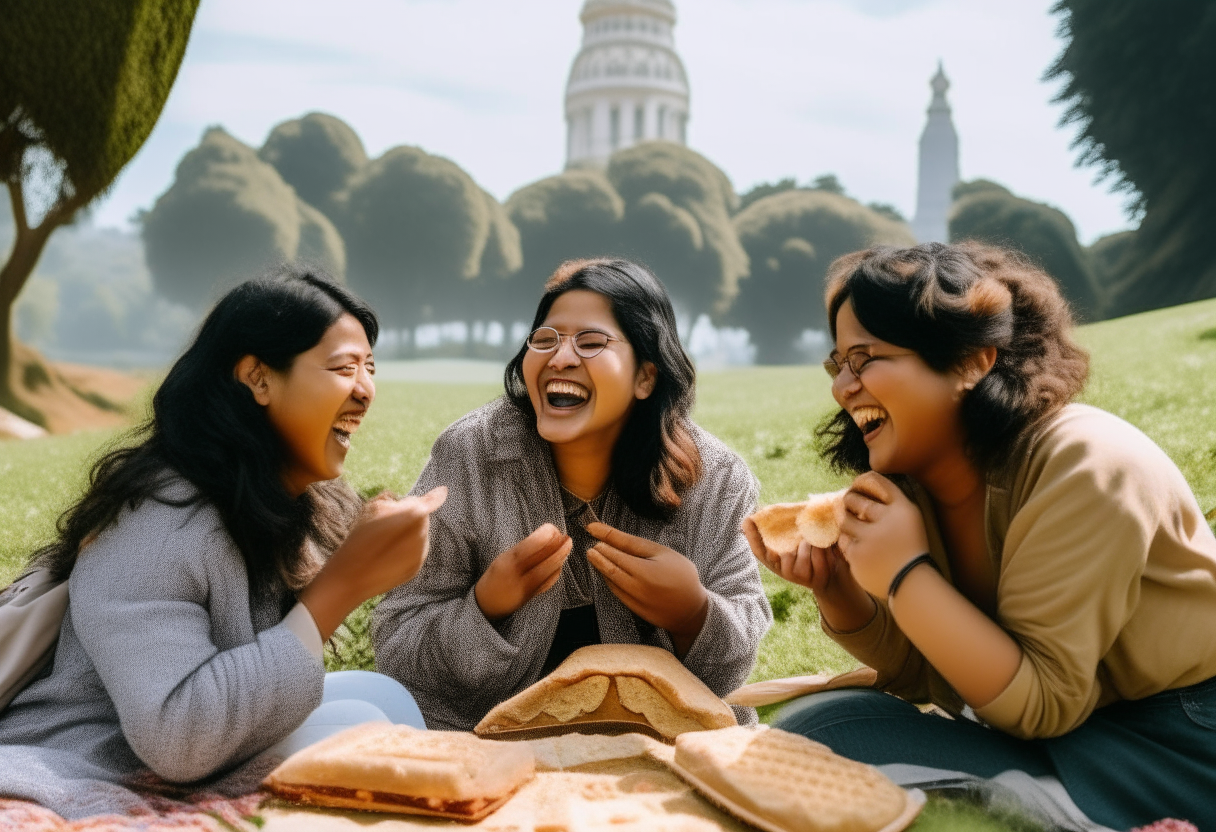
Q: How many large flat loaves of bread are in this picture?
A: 3